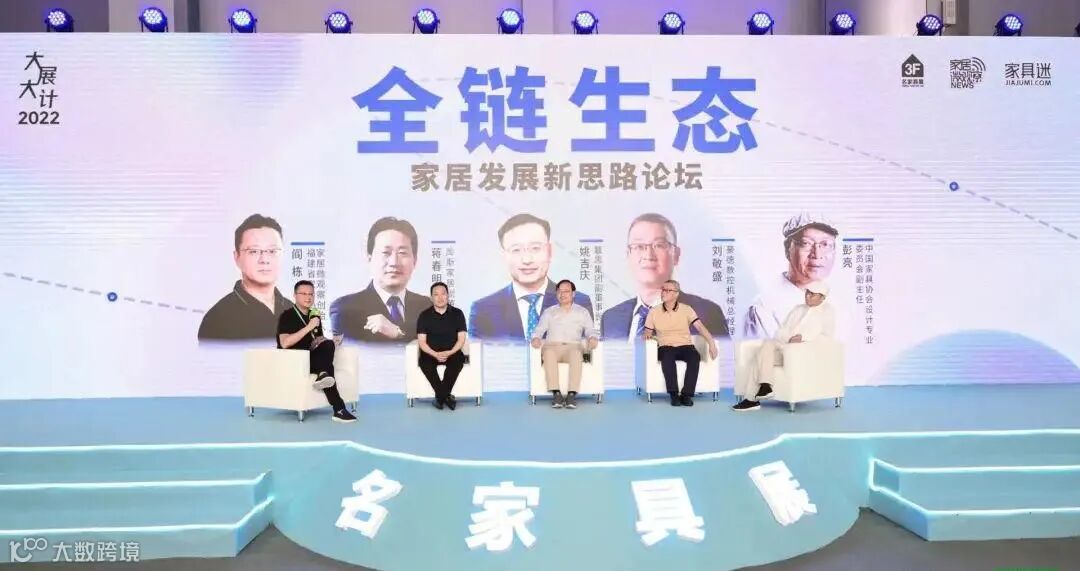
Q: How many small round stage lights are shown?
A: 12